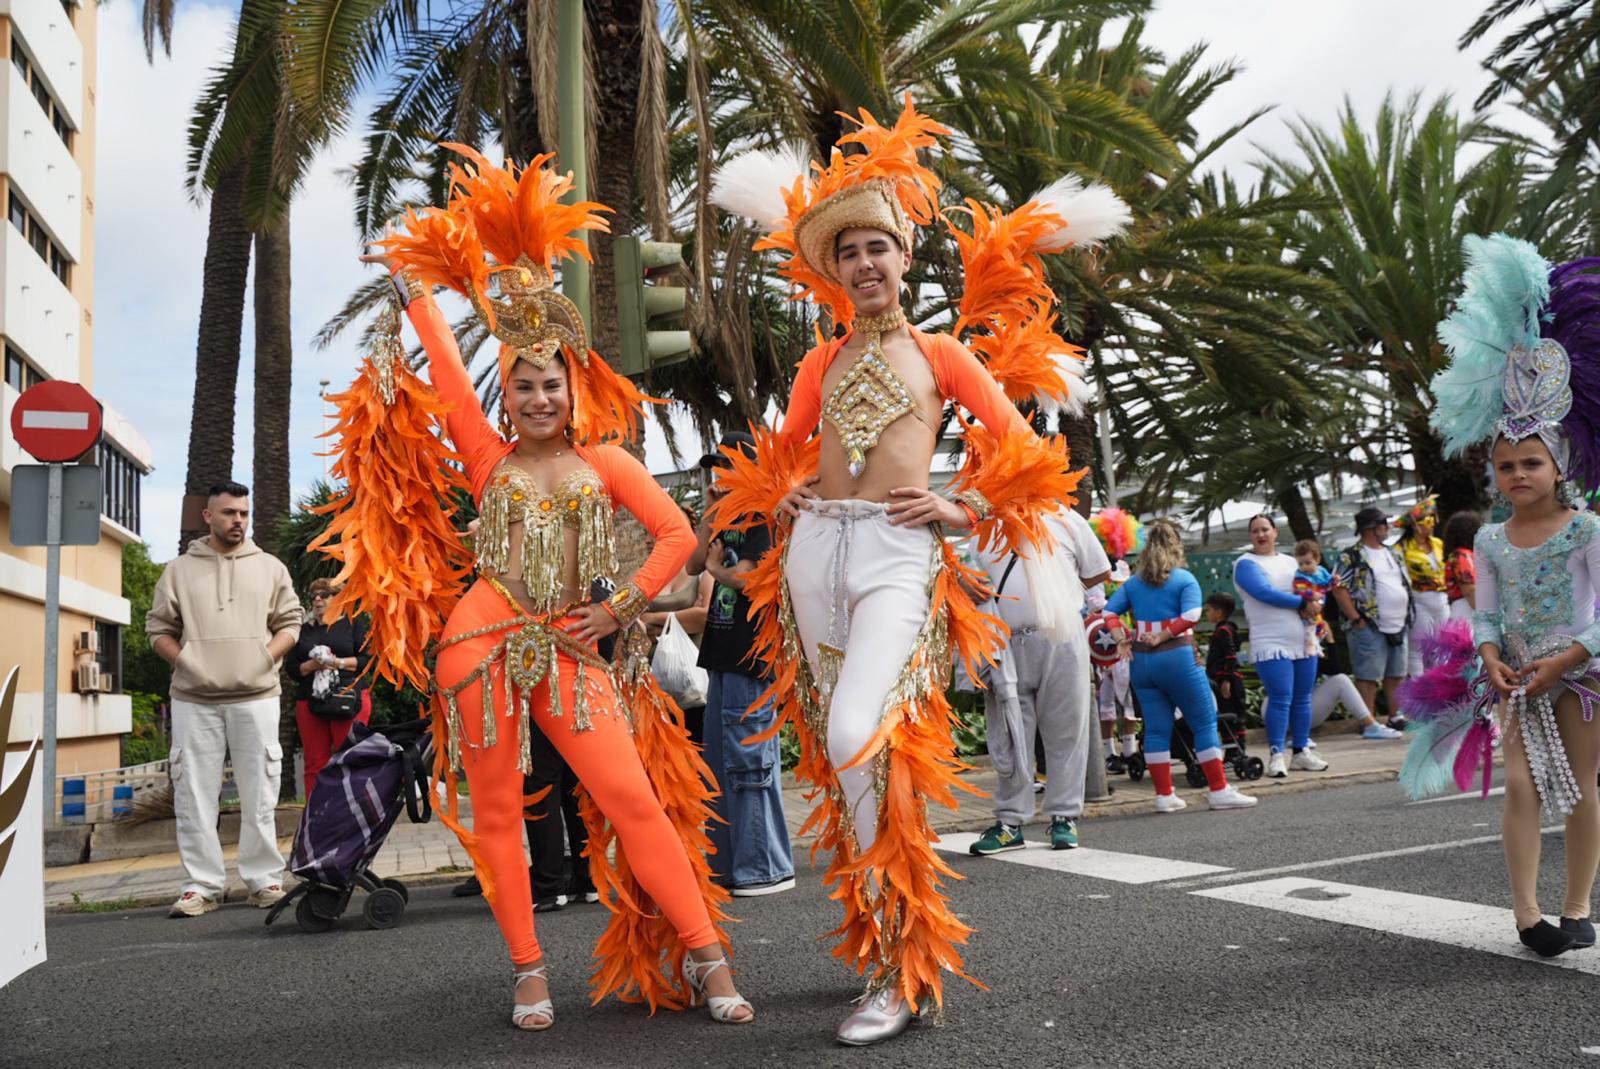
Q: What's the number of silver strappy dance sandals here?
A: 2